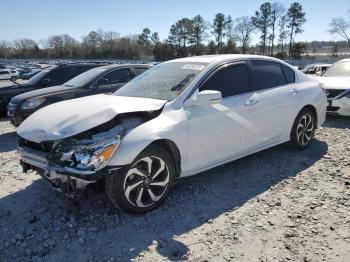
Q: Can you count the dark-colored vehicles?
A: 2